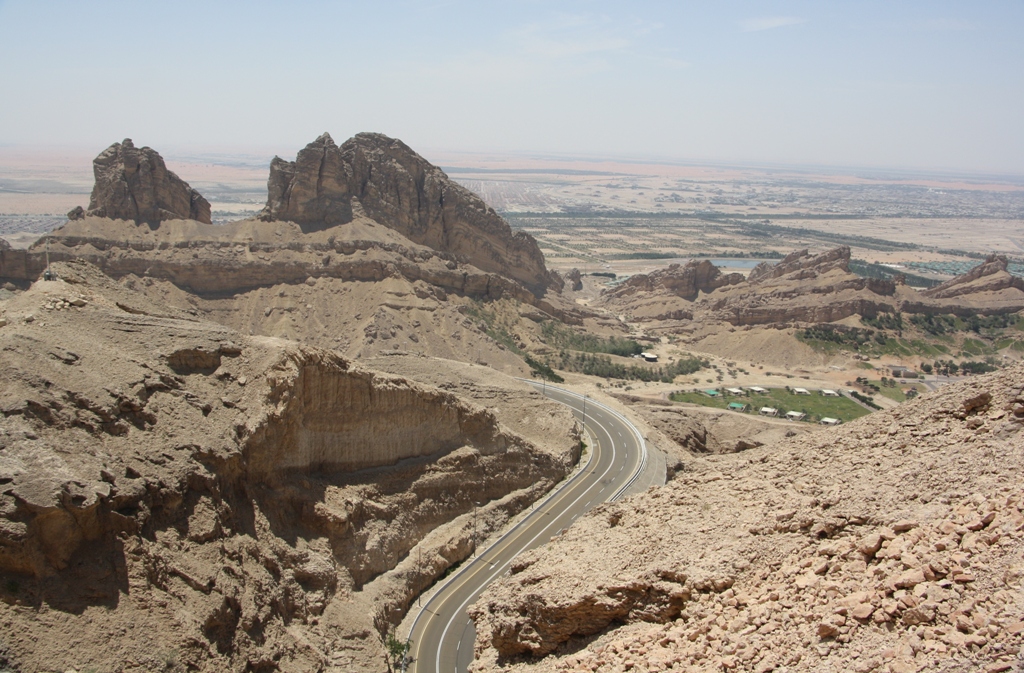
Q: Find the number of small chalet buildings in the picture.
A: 9